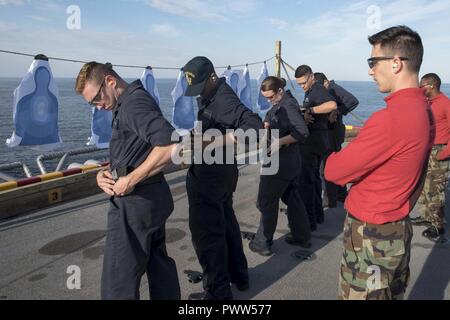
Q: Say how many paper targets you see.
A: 7